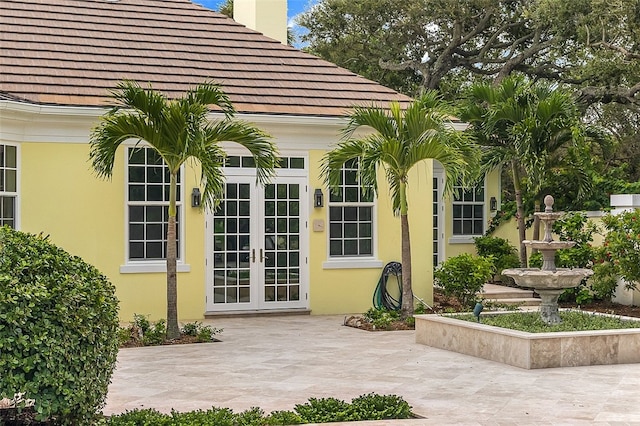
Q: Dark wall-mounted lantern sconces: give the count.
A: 3